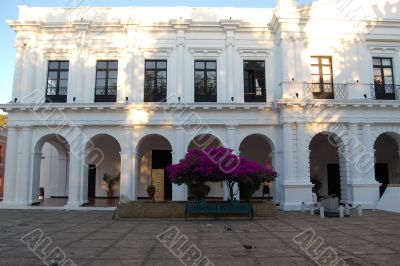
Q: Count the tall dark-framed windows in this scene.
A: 7